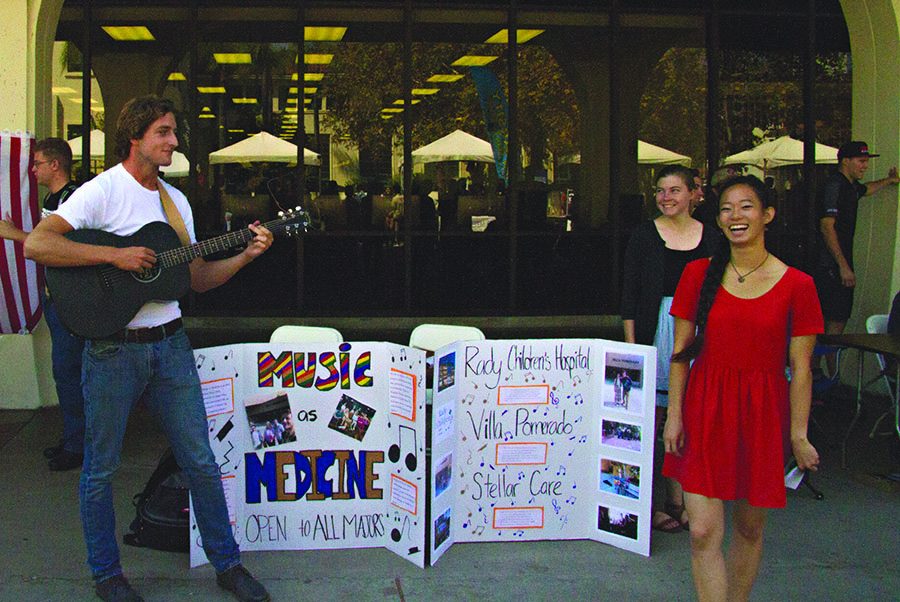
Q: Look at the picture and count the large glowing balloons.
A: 0